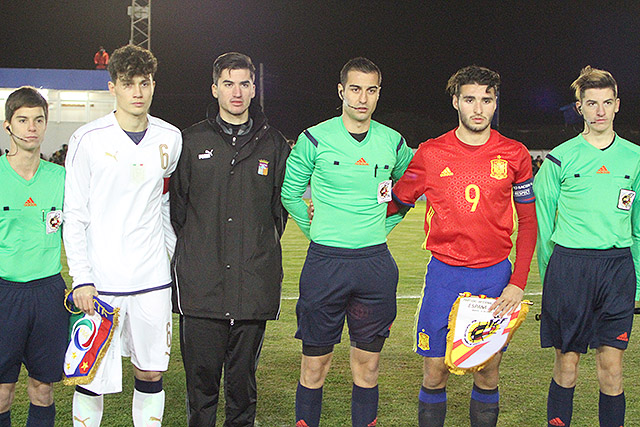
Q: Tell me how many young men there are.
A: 6